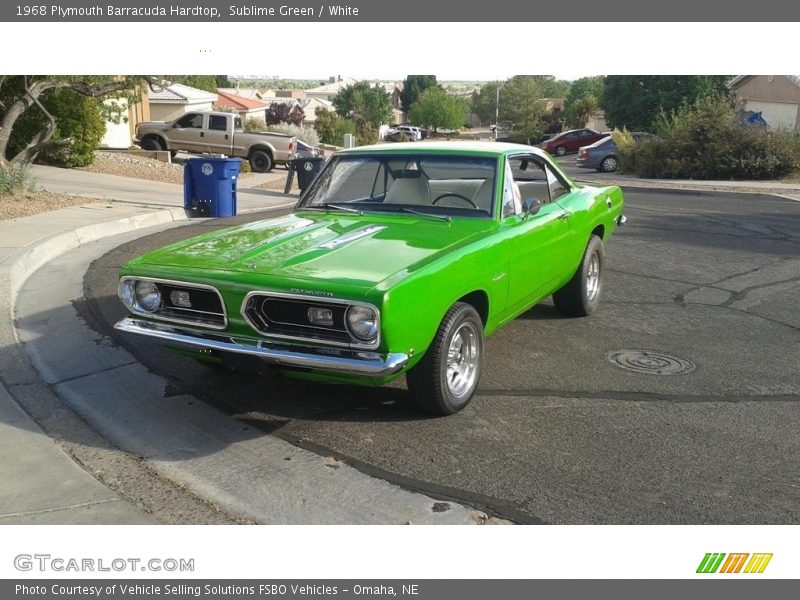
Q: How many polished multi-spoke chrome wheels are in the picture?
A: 2